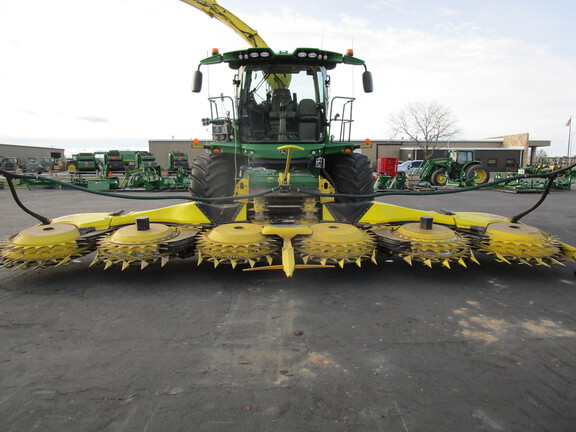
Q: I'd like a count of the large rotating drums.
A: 6